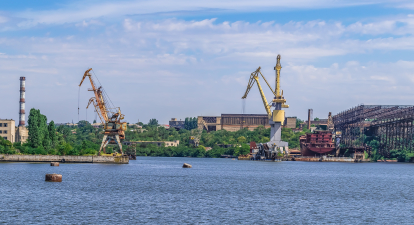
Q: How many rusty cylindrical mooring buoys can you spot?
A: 3